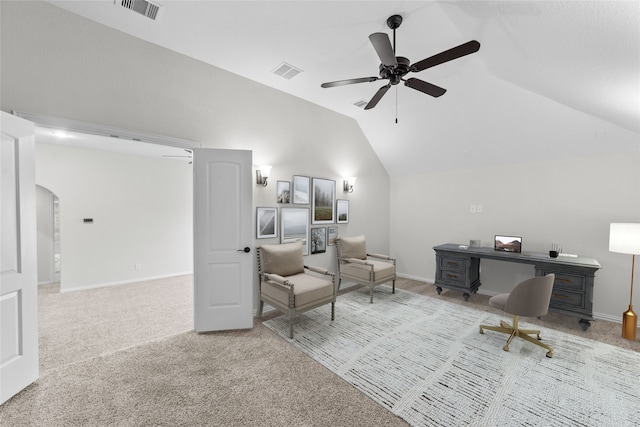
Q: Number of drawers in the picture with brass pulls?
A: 4